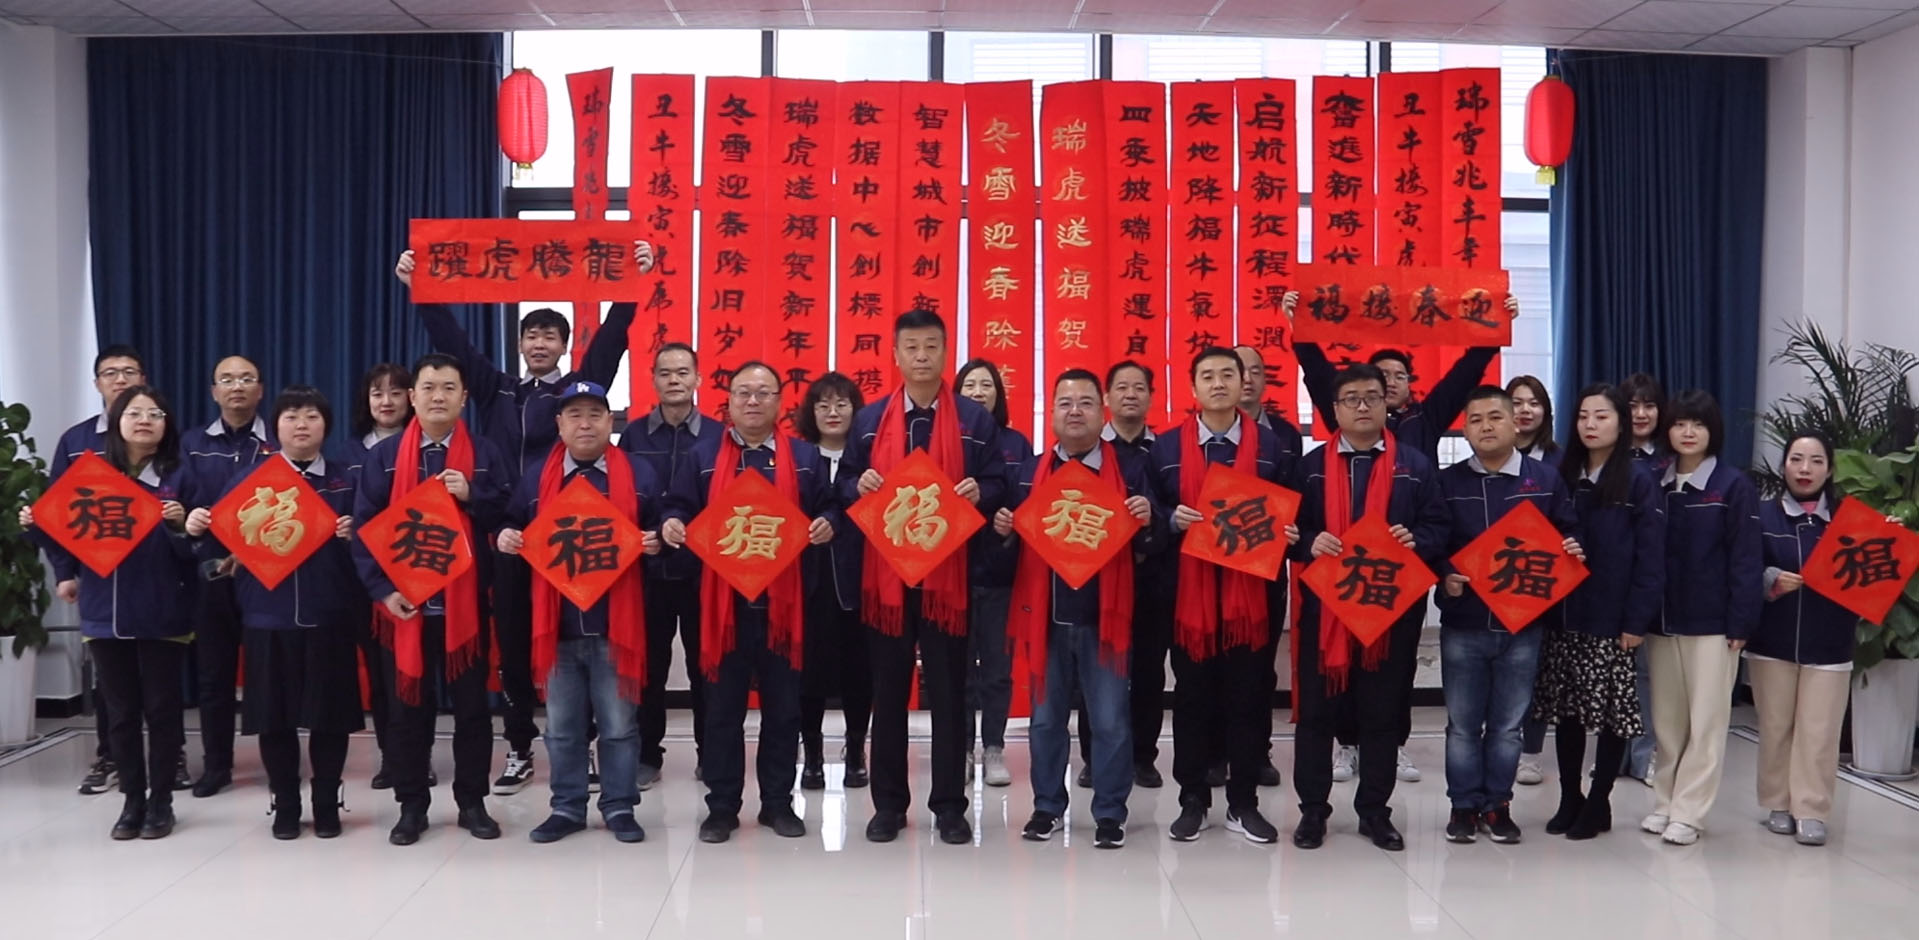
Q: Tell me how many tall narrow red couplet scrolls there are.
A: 14